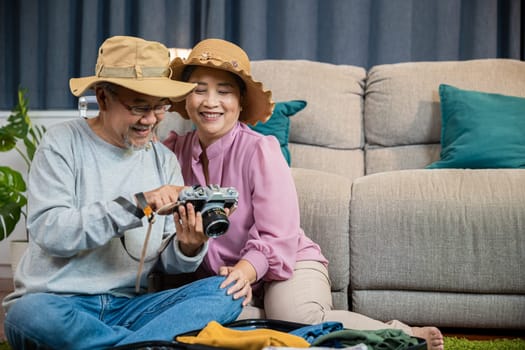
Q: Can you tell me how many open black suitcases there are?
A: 1